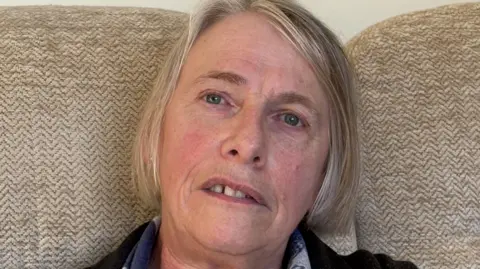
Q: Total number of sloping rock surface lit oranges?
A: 0